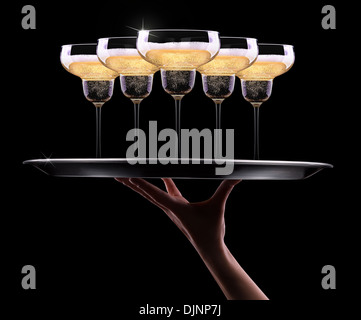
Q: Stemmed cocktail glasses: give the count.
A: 5